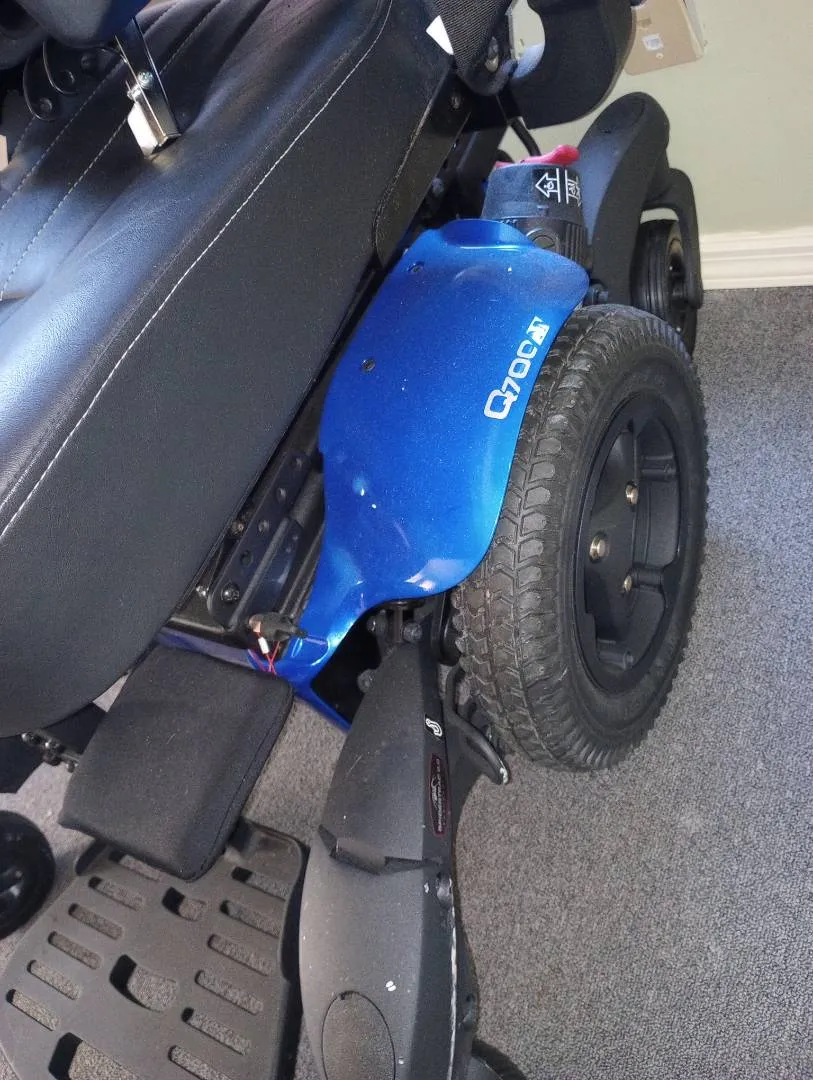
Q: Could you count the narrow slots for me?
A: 12